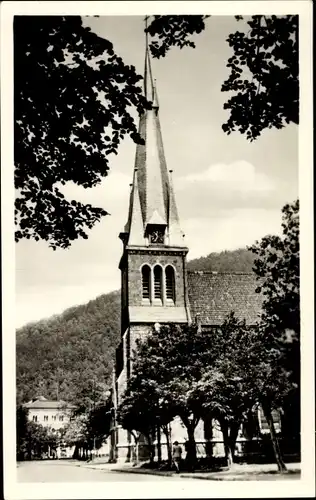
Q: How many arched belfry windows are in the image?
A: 3